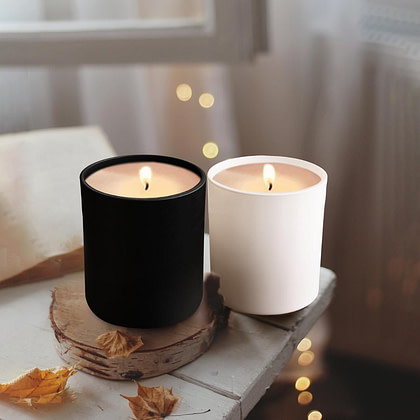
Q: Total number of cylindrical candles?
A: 2